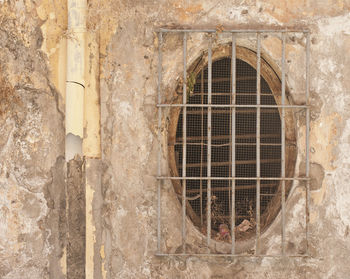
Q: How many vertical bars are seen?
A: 7